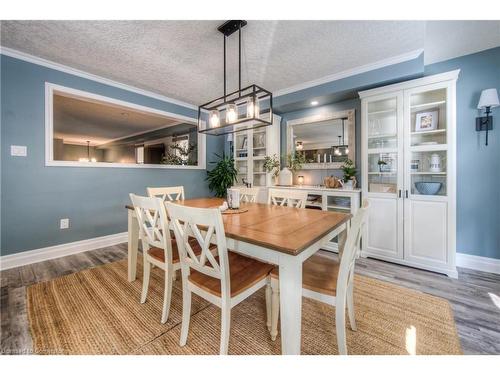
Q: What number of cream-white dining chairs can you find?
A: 6